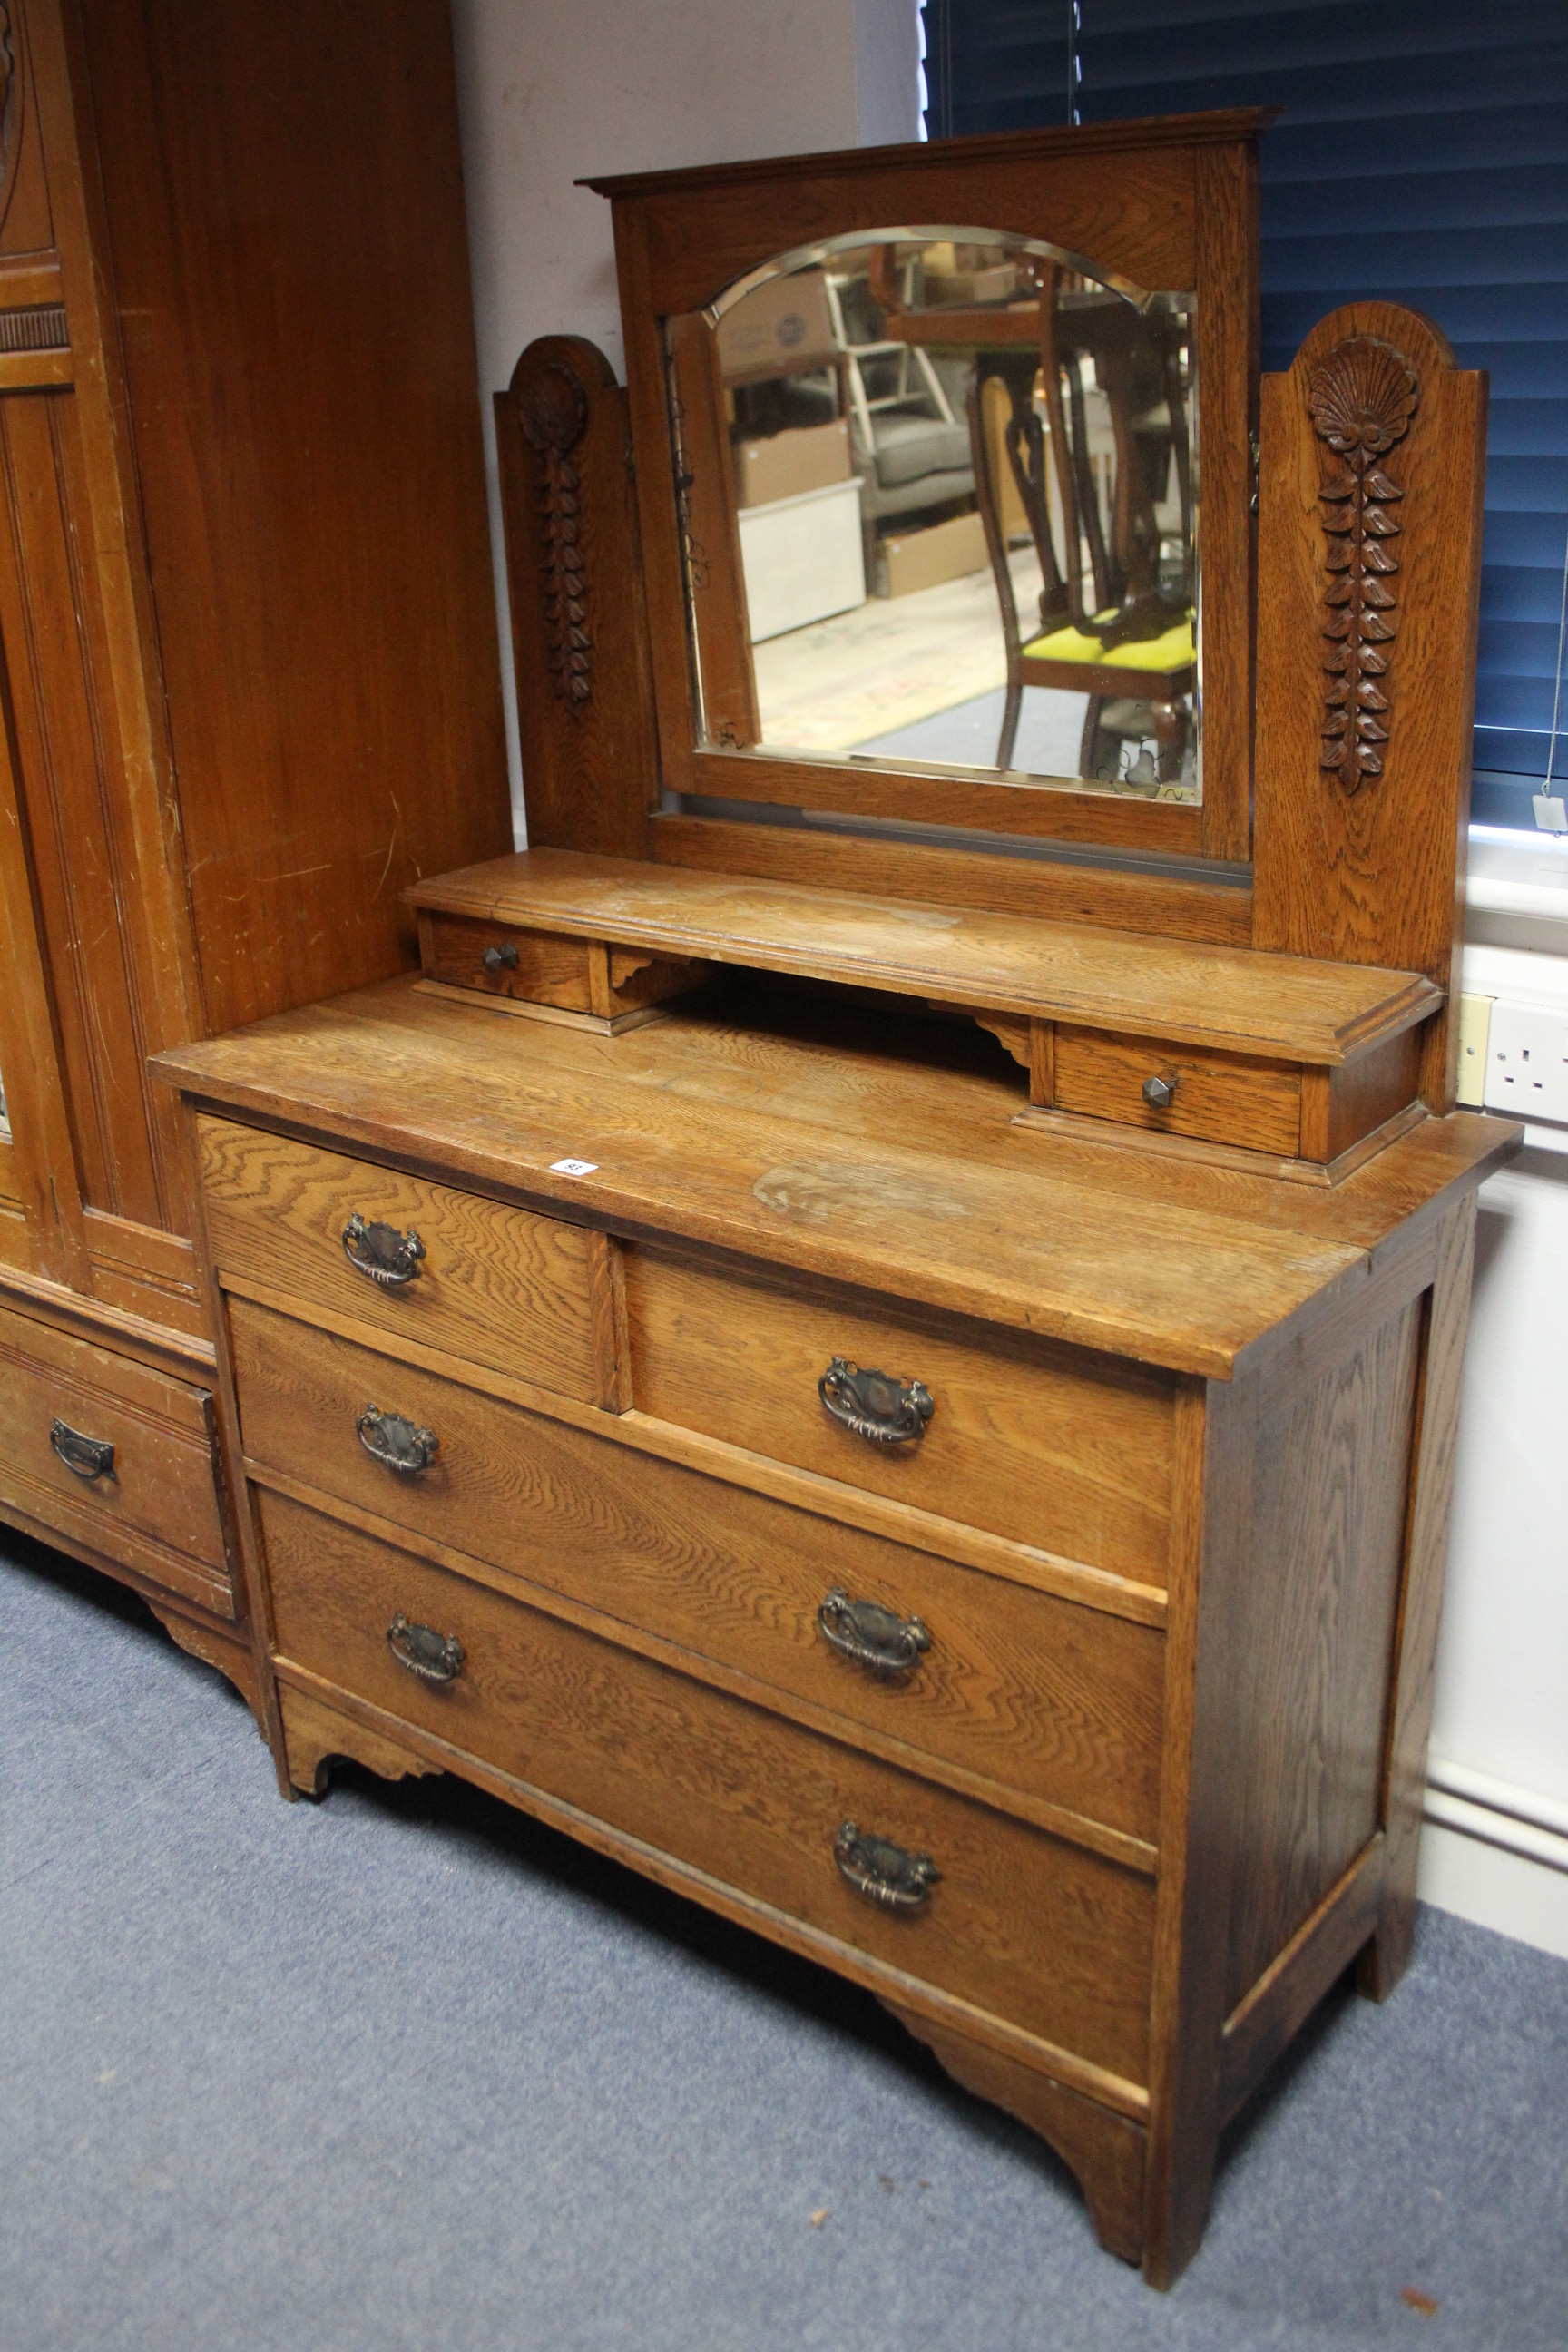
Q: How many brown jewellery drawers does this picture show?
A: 2